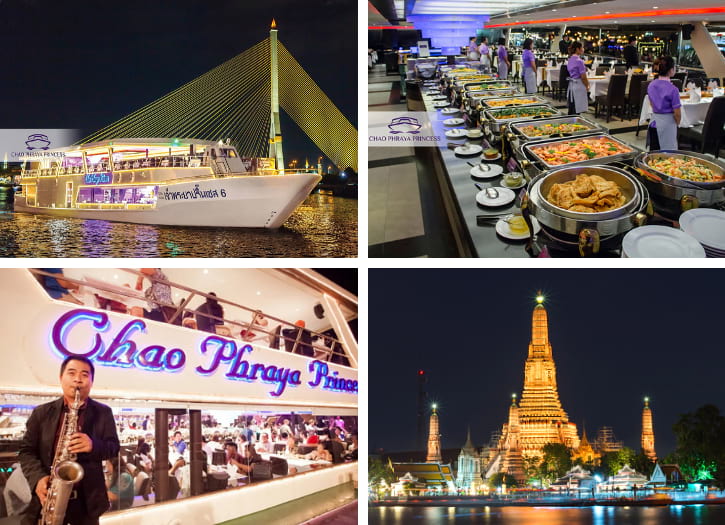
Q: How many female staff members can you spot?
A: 6